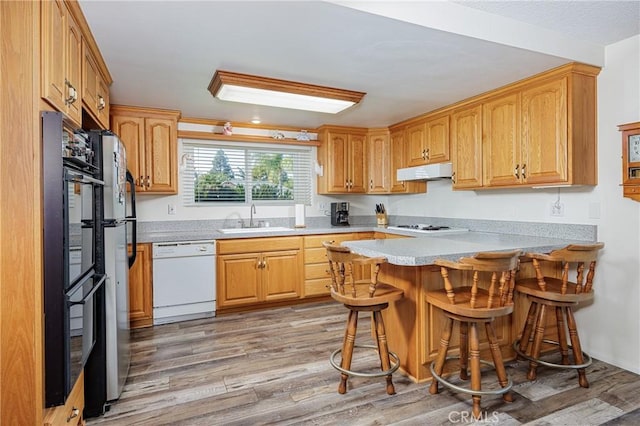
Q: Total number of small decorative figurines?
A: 3